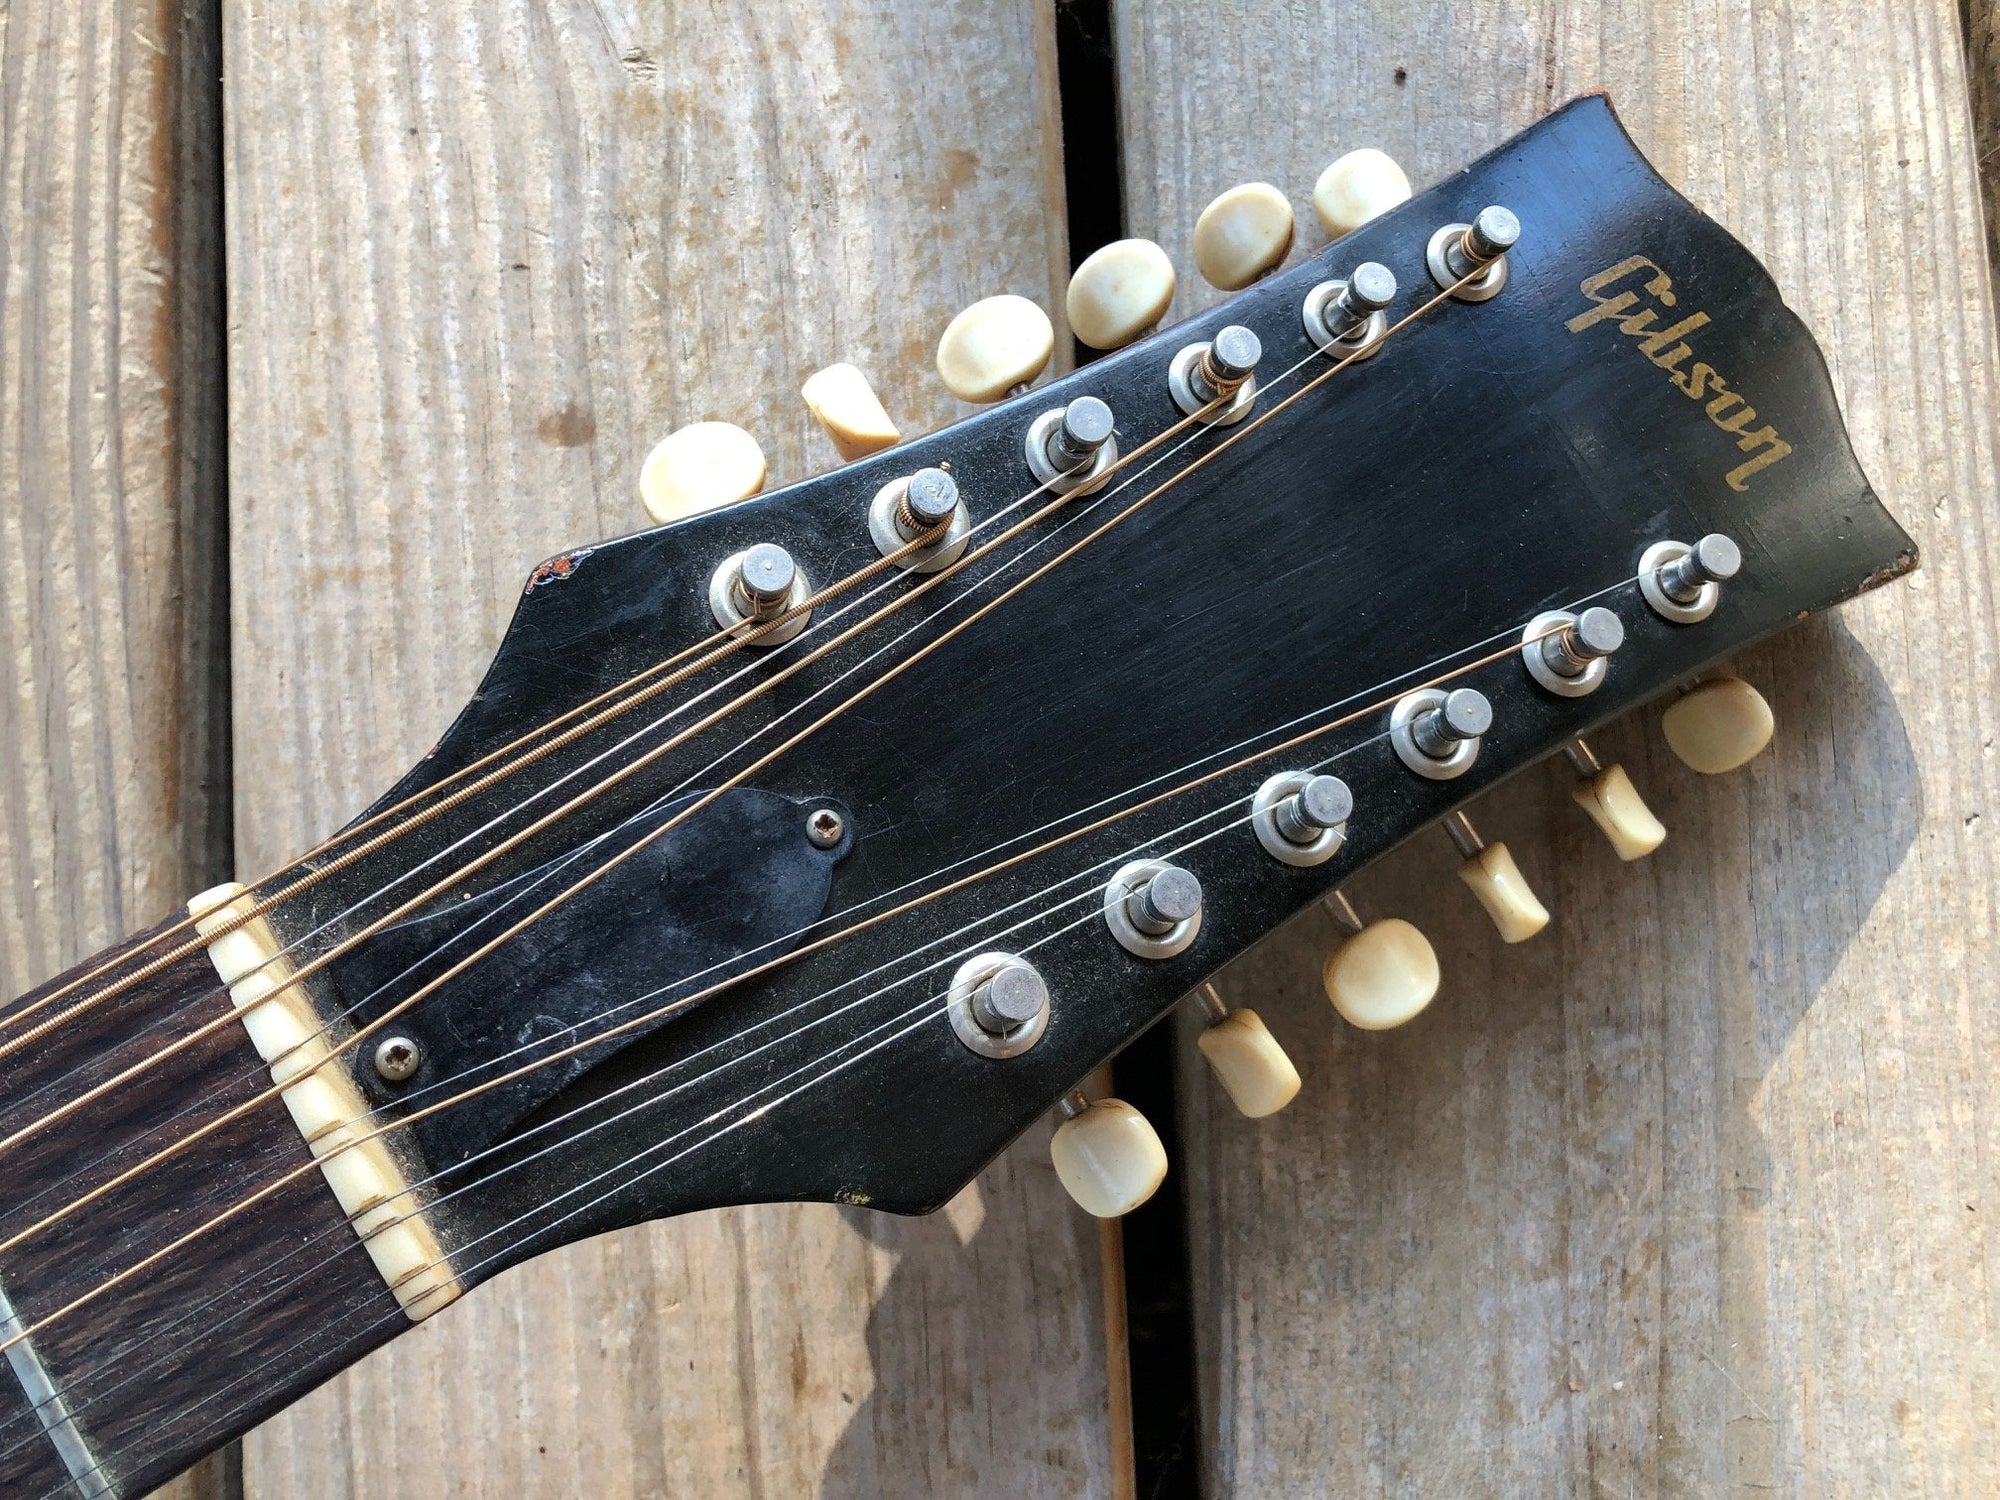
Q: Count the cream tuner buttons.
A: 12